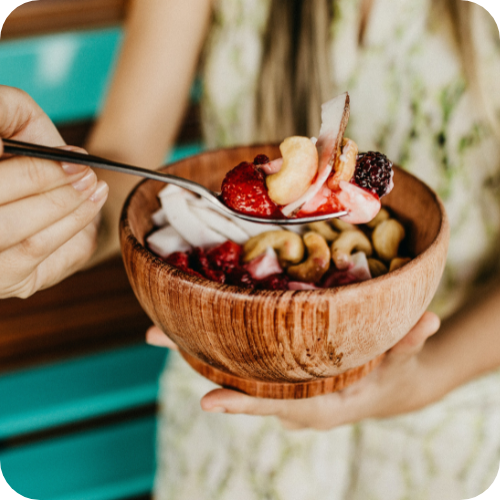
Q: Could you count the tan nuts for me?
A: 11